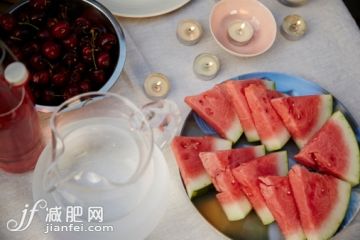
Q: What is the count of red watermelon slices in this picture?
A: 10